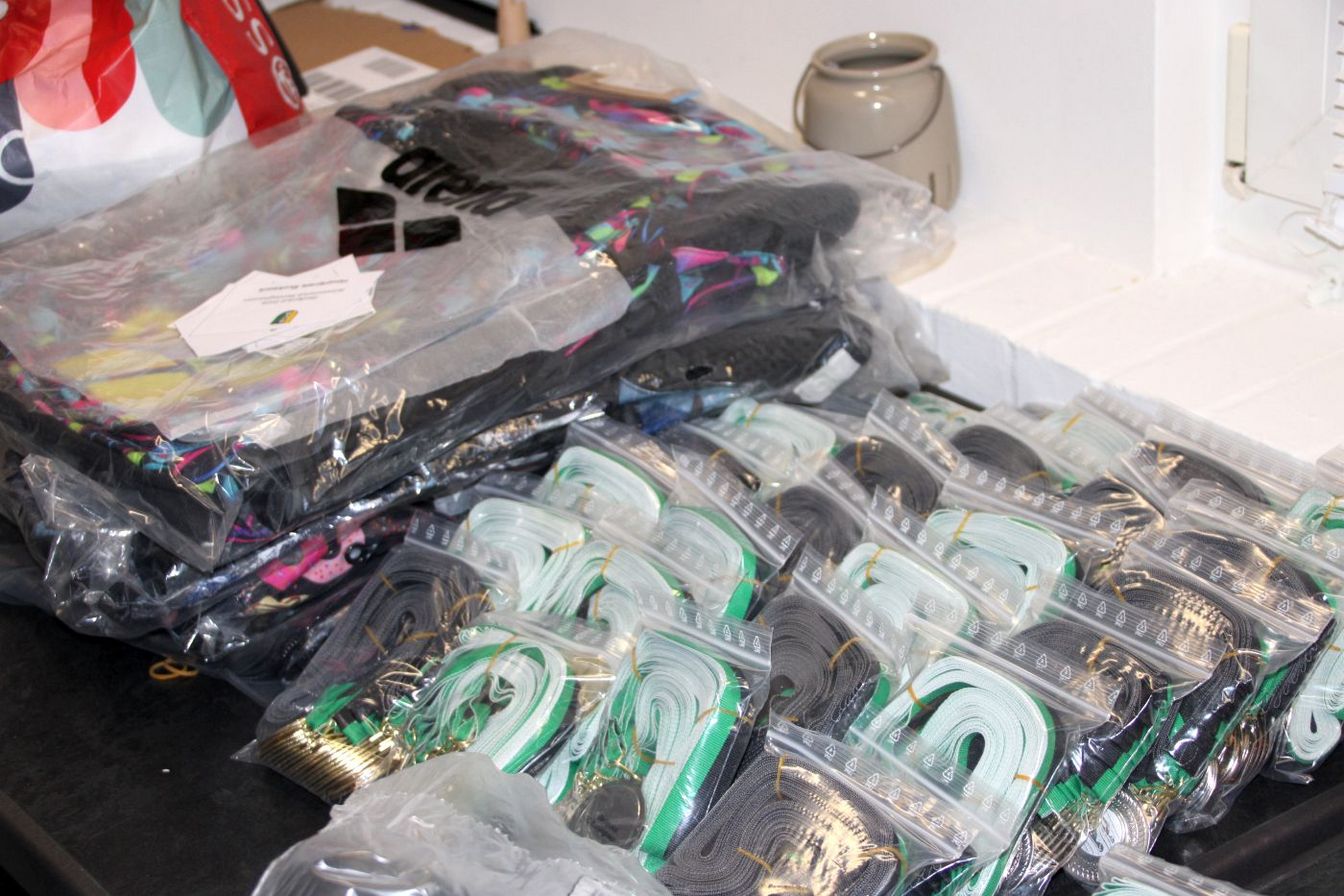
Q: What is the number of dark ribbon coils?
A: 12